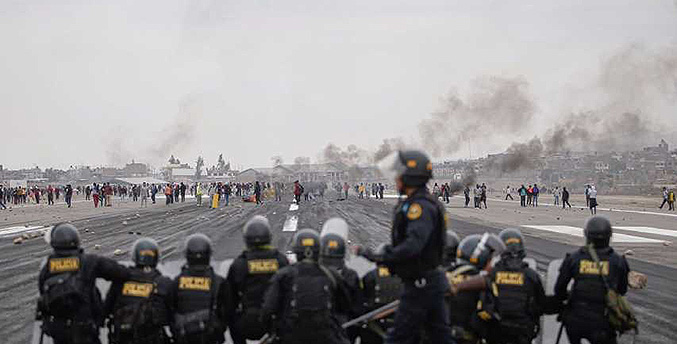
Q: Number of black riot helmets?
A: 11